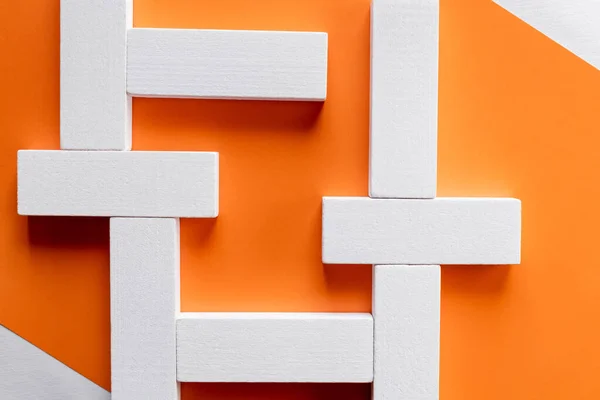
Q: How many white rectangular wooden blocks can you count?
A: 8